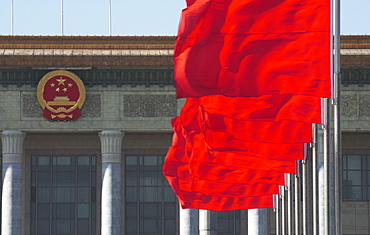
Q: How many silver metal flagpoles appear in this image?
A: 8